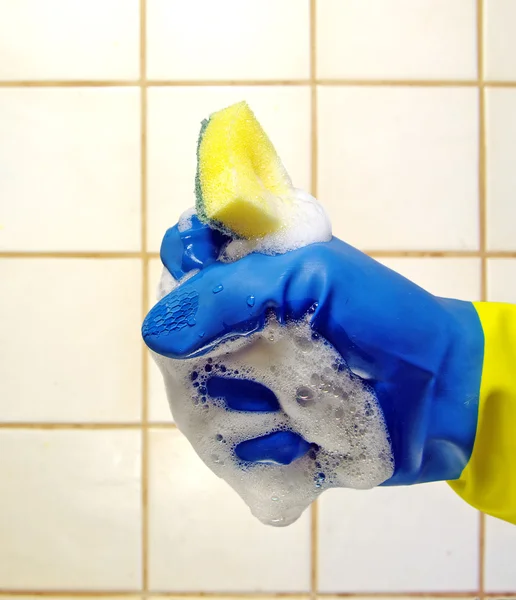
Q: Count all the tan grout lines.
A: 7